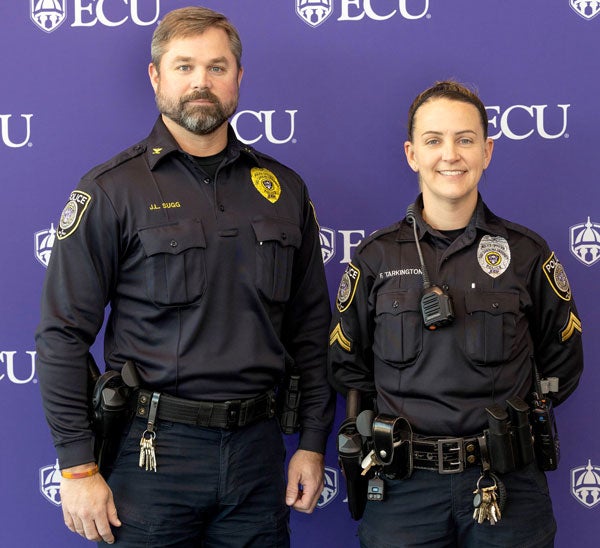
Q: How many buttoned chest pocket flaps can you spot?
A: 4